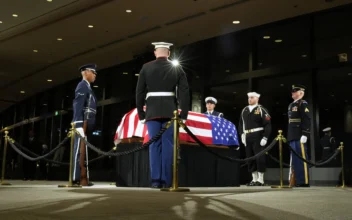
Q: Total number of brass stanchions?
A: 5